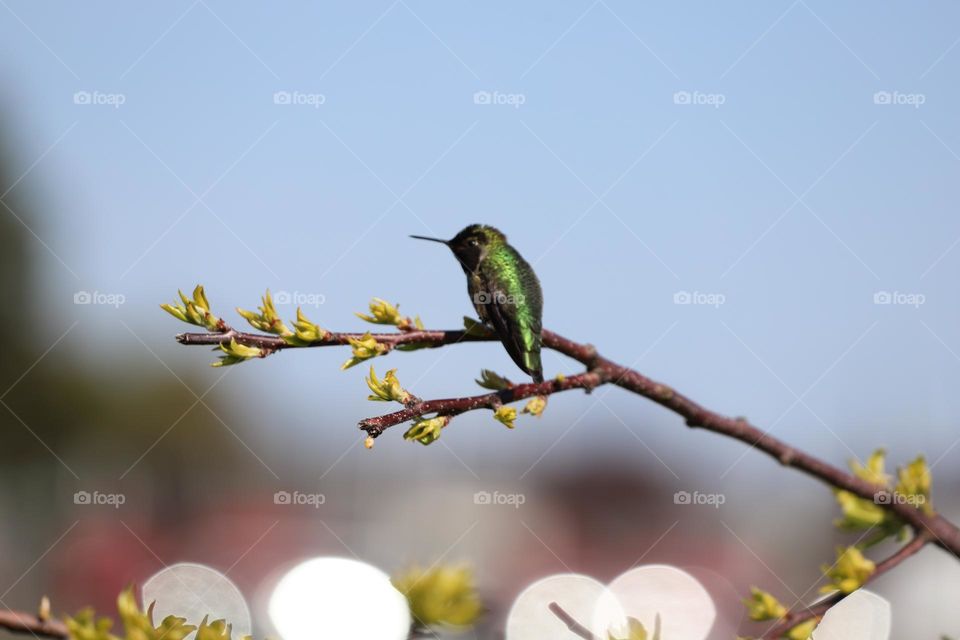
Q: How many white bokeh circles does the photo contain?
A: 5